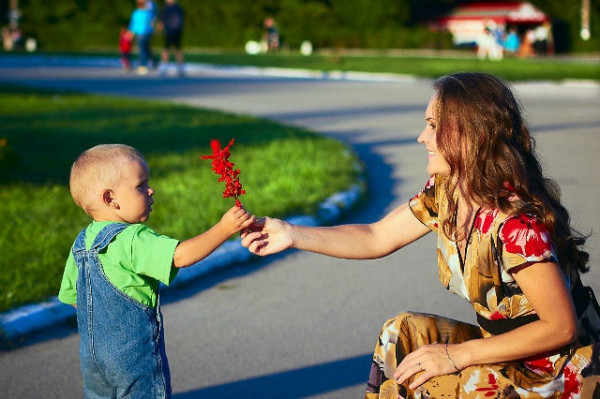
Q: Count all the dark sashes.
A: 1